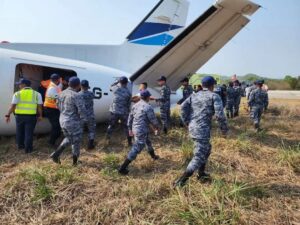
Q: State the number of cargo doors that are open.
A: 1